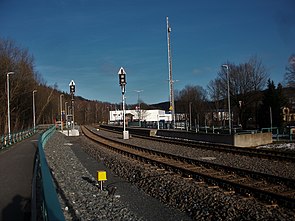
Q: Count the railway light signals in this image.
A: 2